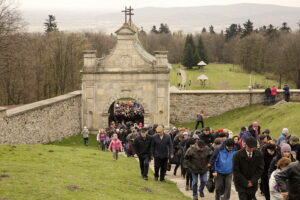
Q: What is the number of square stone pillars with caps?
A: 2